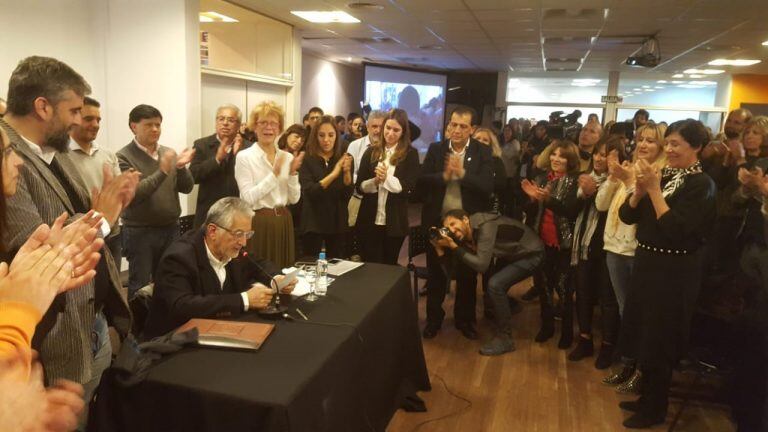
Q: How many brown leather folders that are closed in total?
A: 1